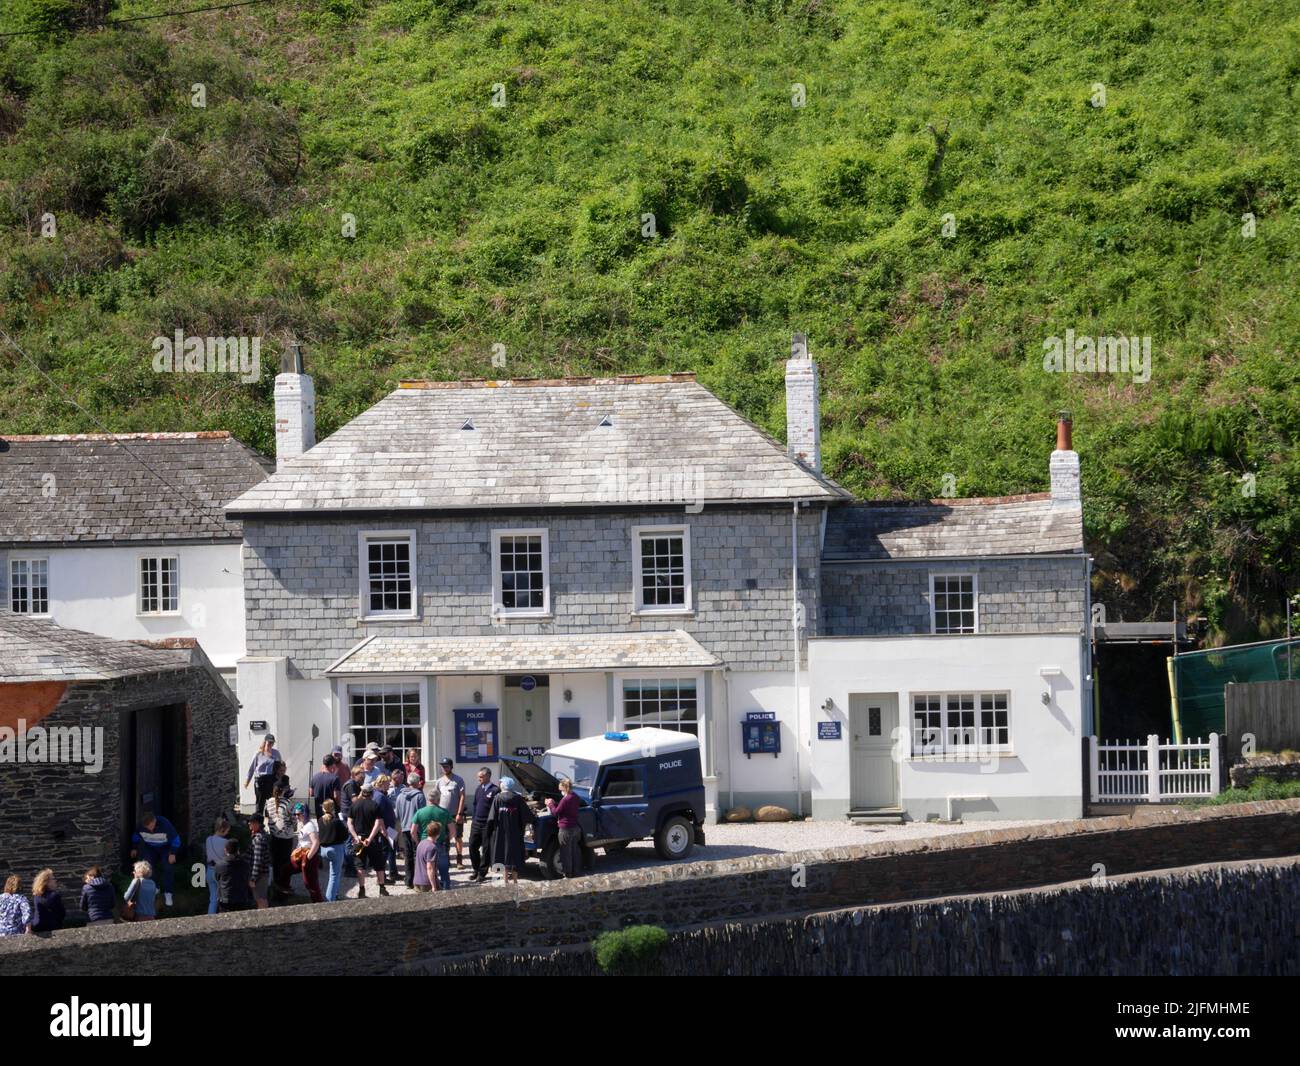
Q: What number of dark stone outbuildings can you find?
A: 1